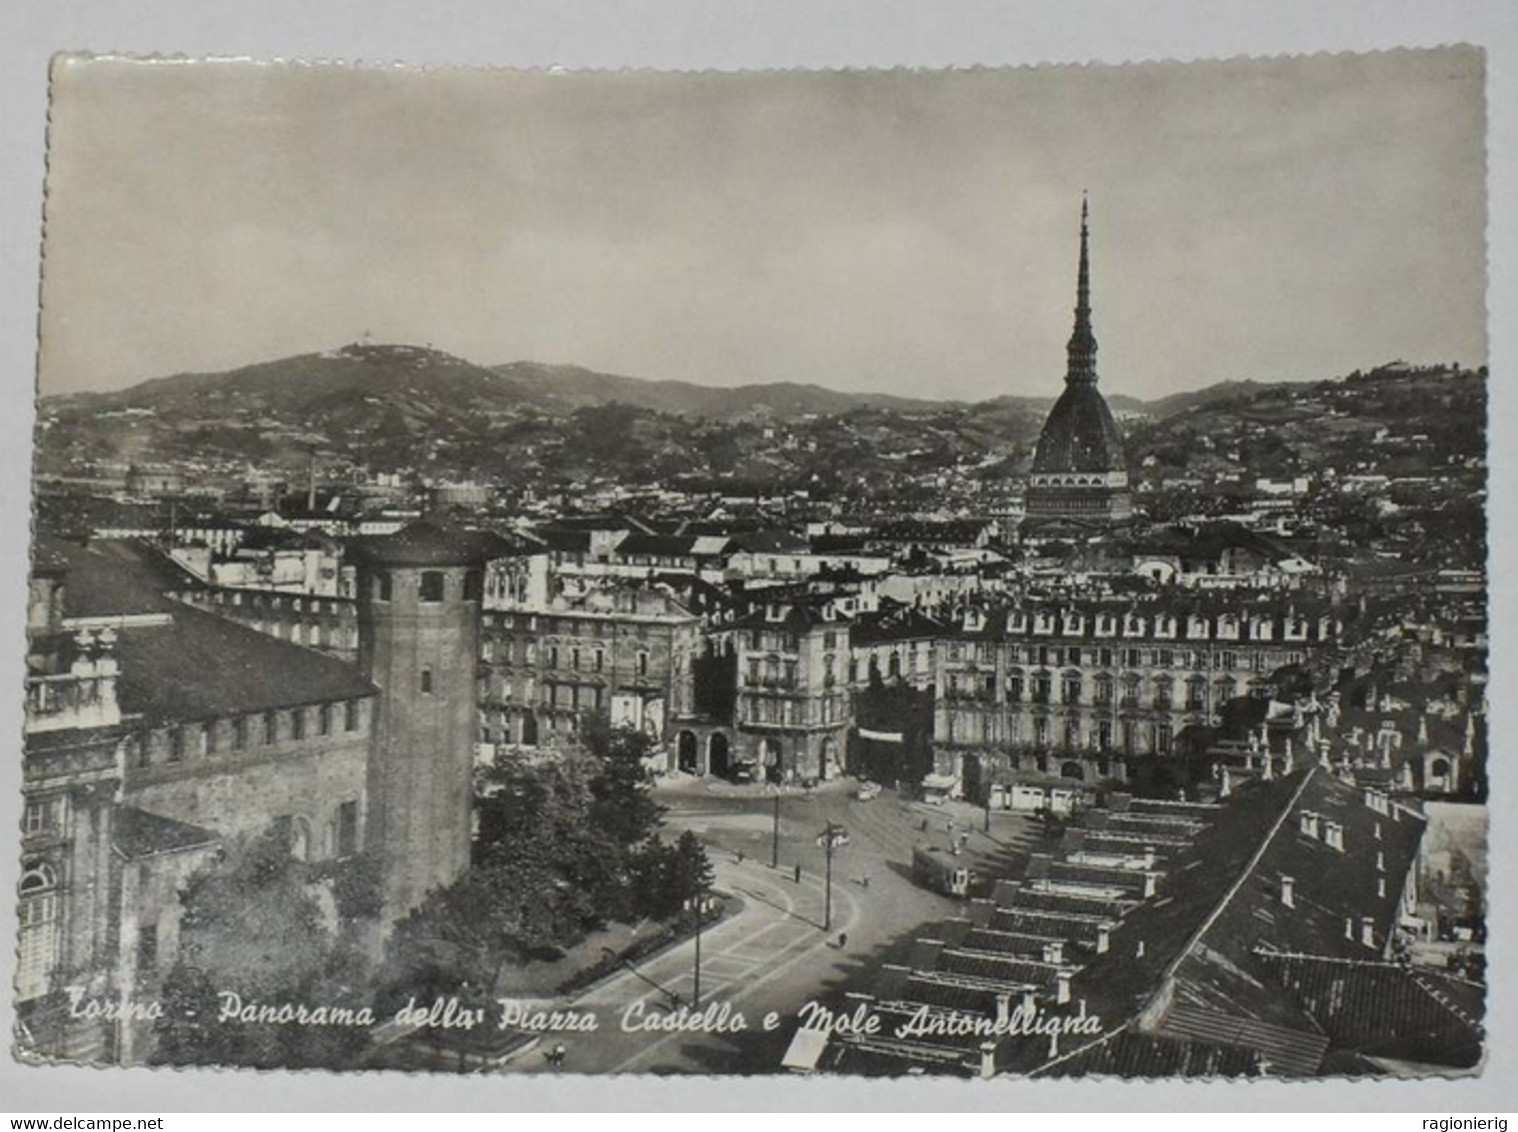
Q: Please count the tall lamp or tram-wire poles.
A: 4